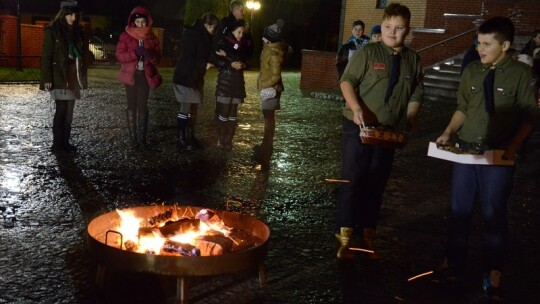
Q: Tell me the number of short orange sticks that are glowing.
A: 3